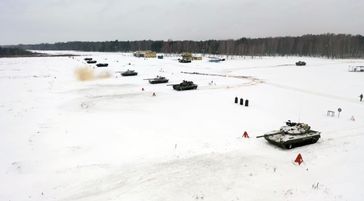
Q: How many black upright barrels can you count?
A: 3